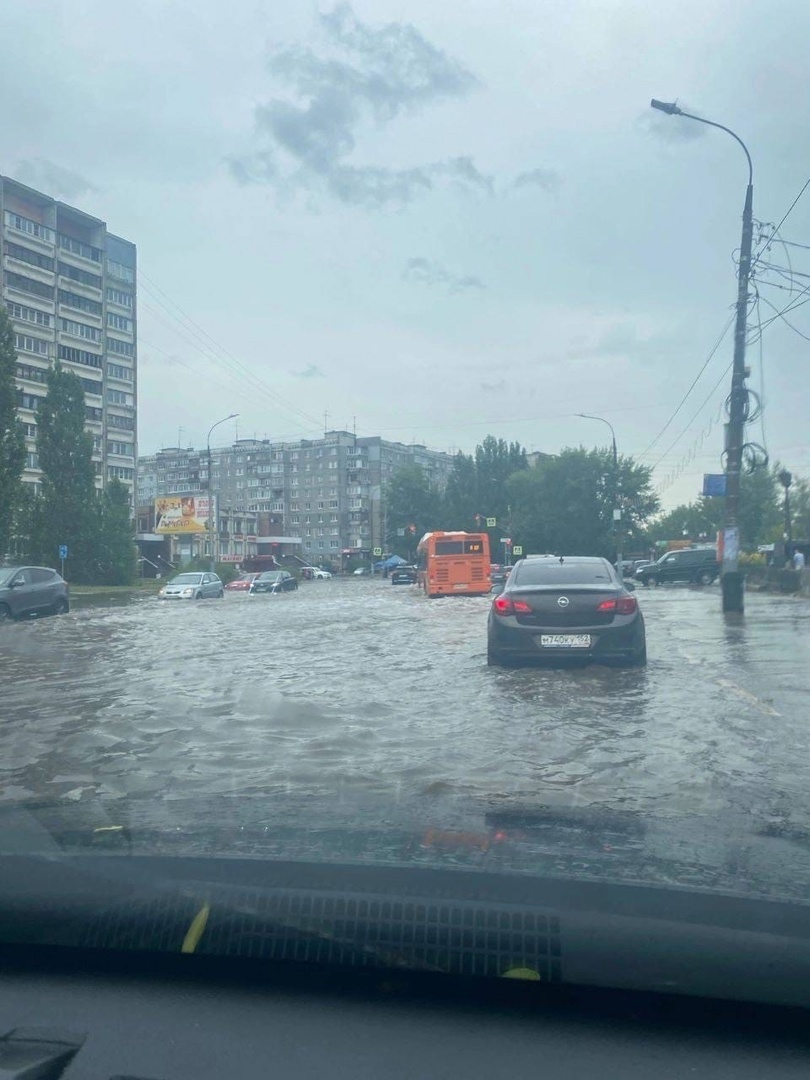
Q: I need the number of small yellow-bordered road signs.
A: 3